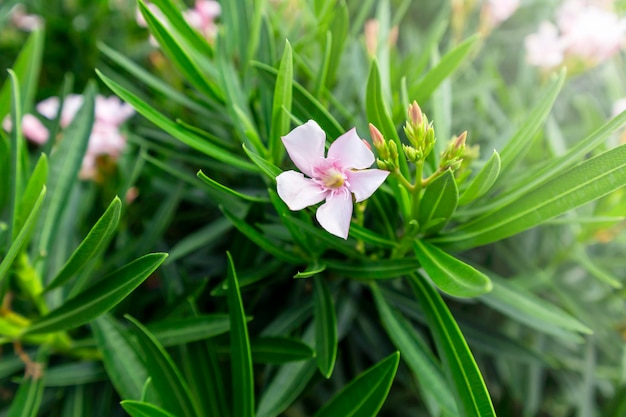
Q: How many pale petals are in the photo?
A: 5